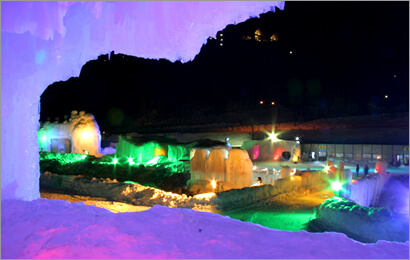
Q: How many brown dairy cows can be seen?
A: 0